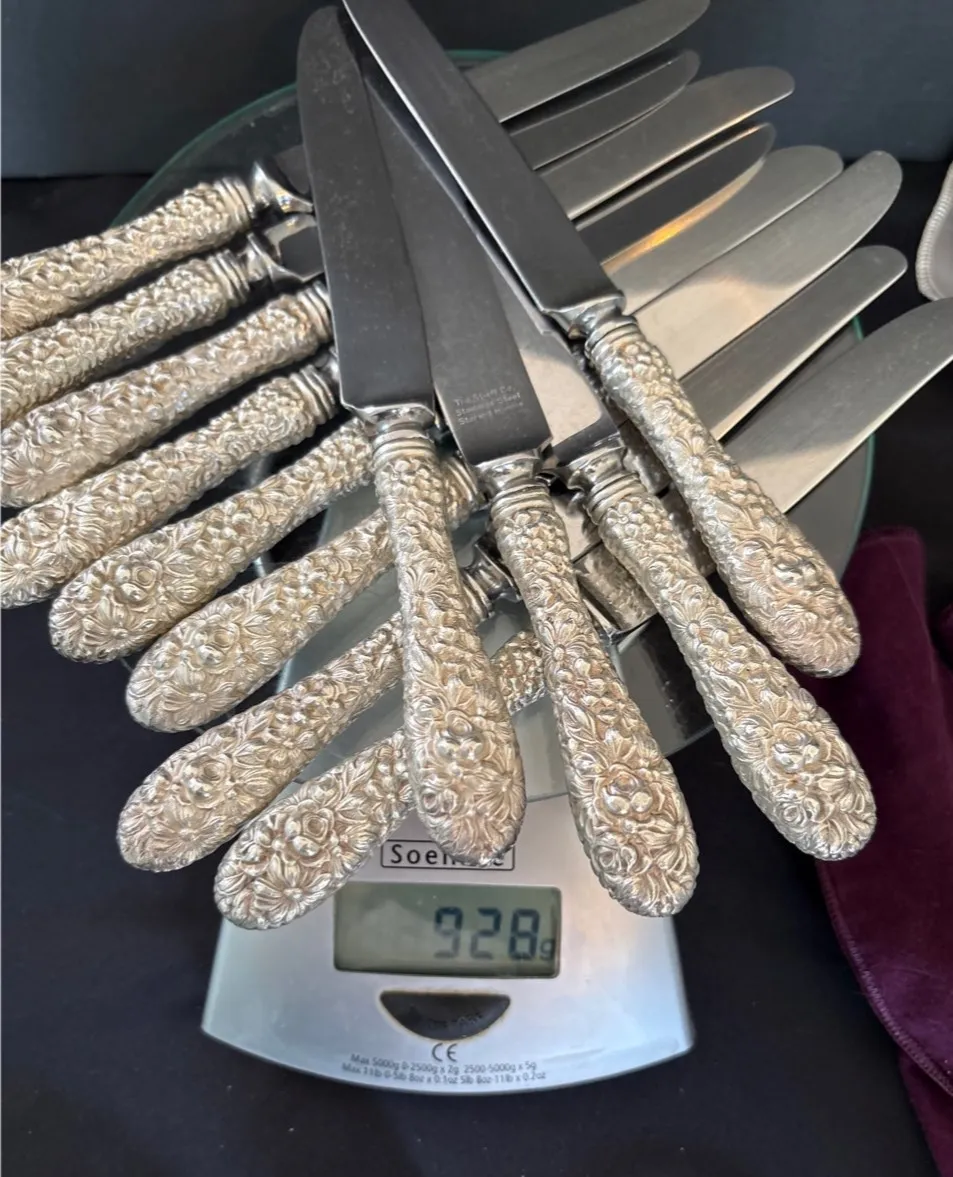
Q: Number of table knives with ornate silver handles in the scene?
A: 12